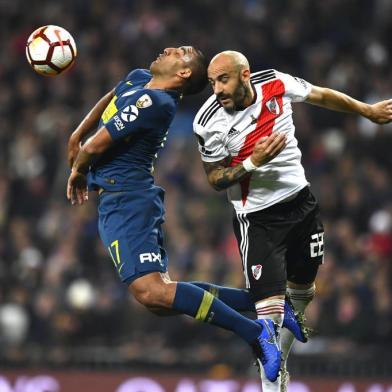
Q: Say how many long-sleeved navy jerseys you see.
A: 0